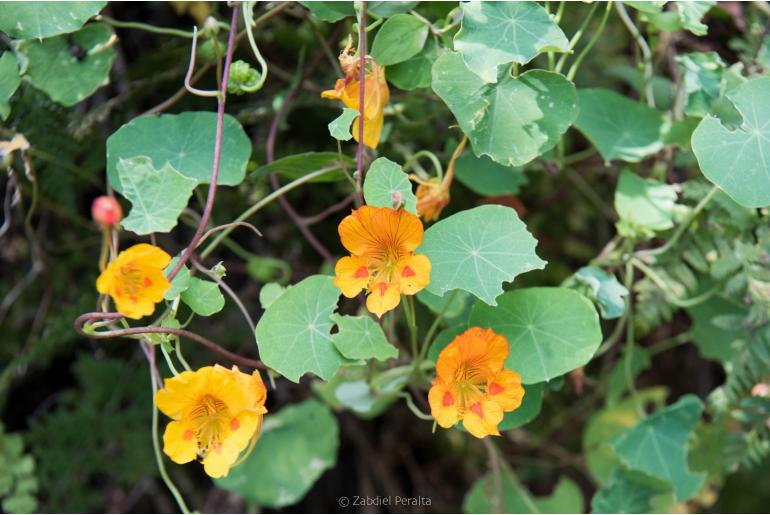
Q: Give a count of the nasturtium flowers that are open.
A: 4